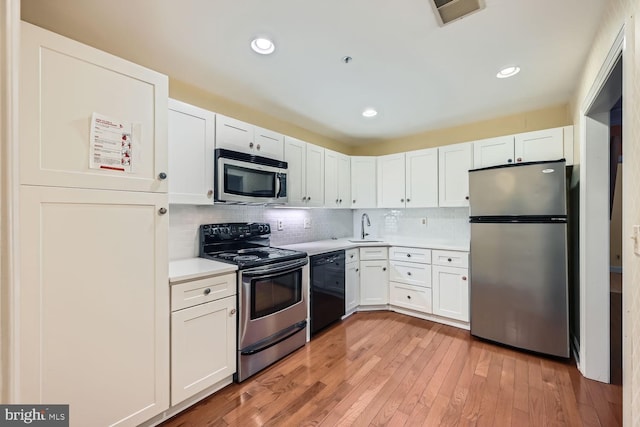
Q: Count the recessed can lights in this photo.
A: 3